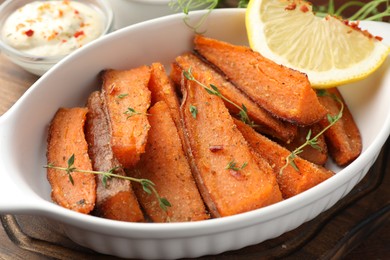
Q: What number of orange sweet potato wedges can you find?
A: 11